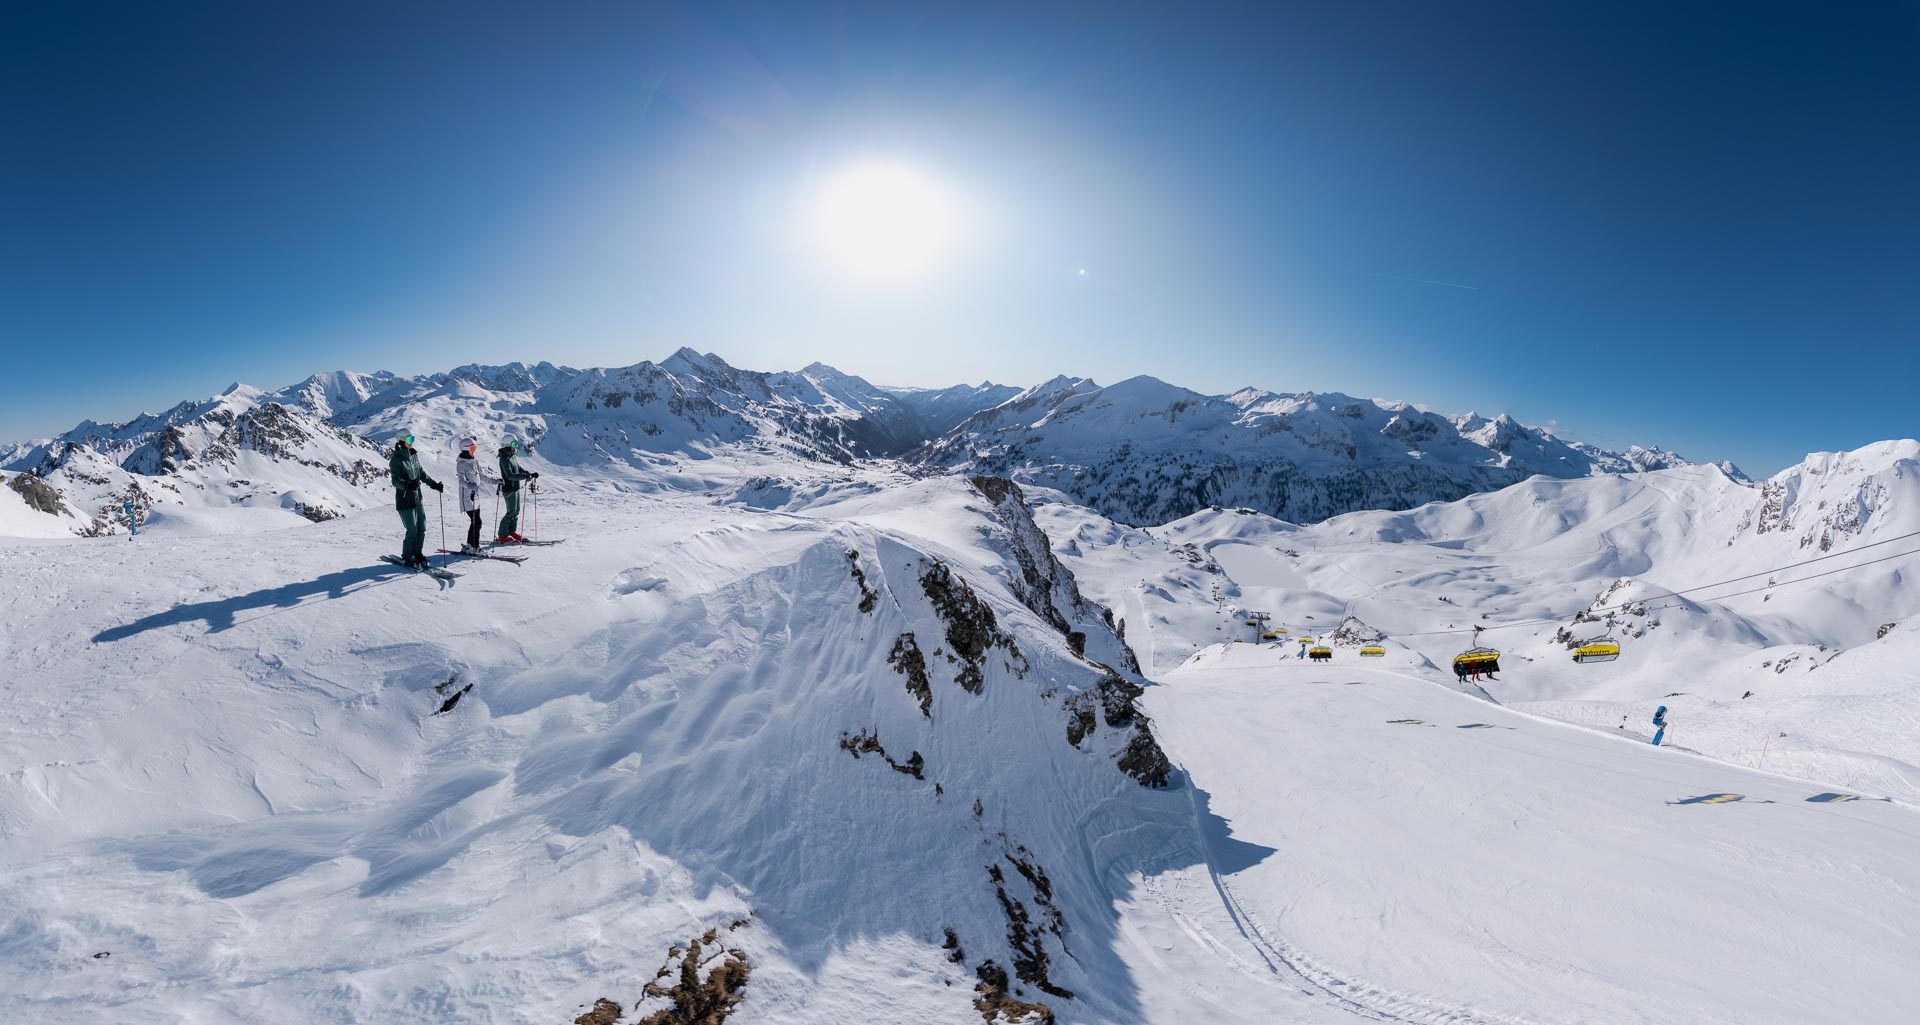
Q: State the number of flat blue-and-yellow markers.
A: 4